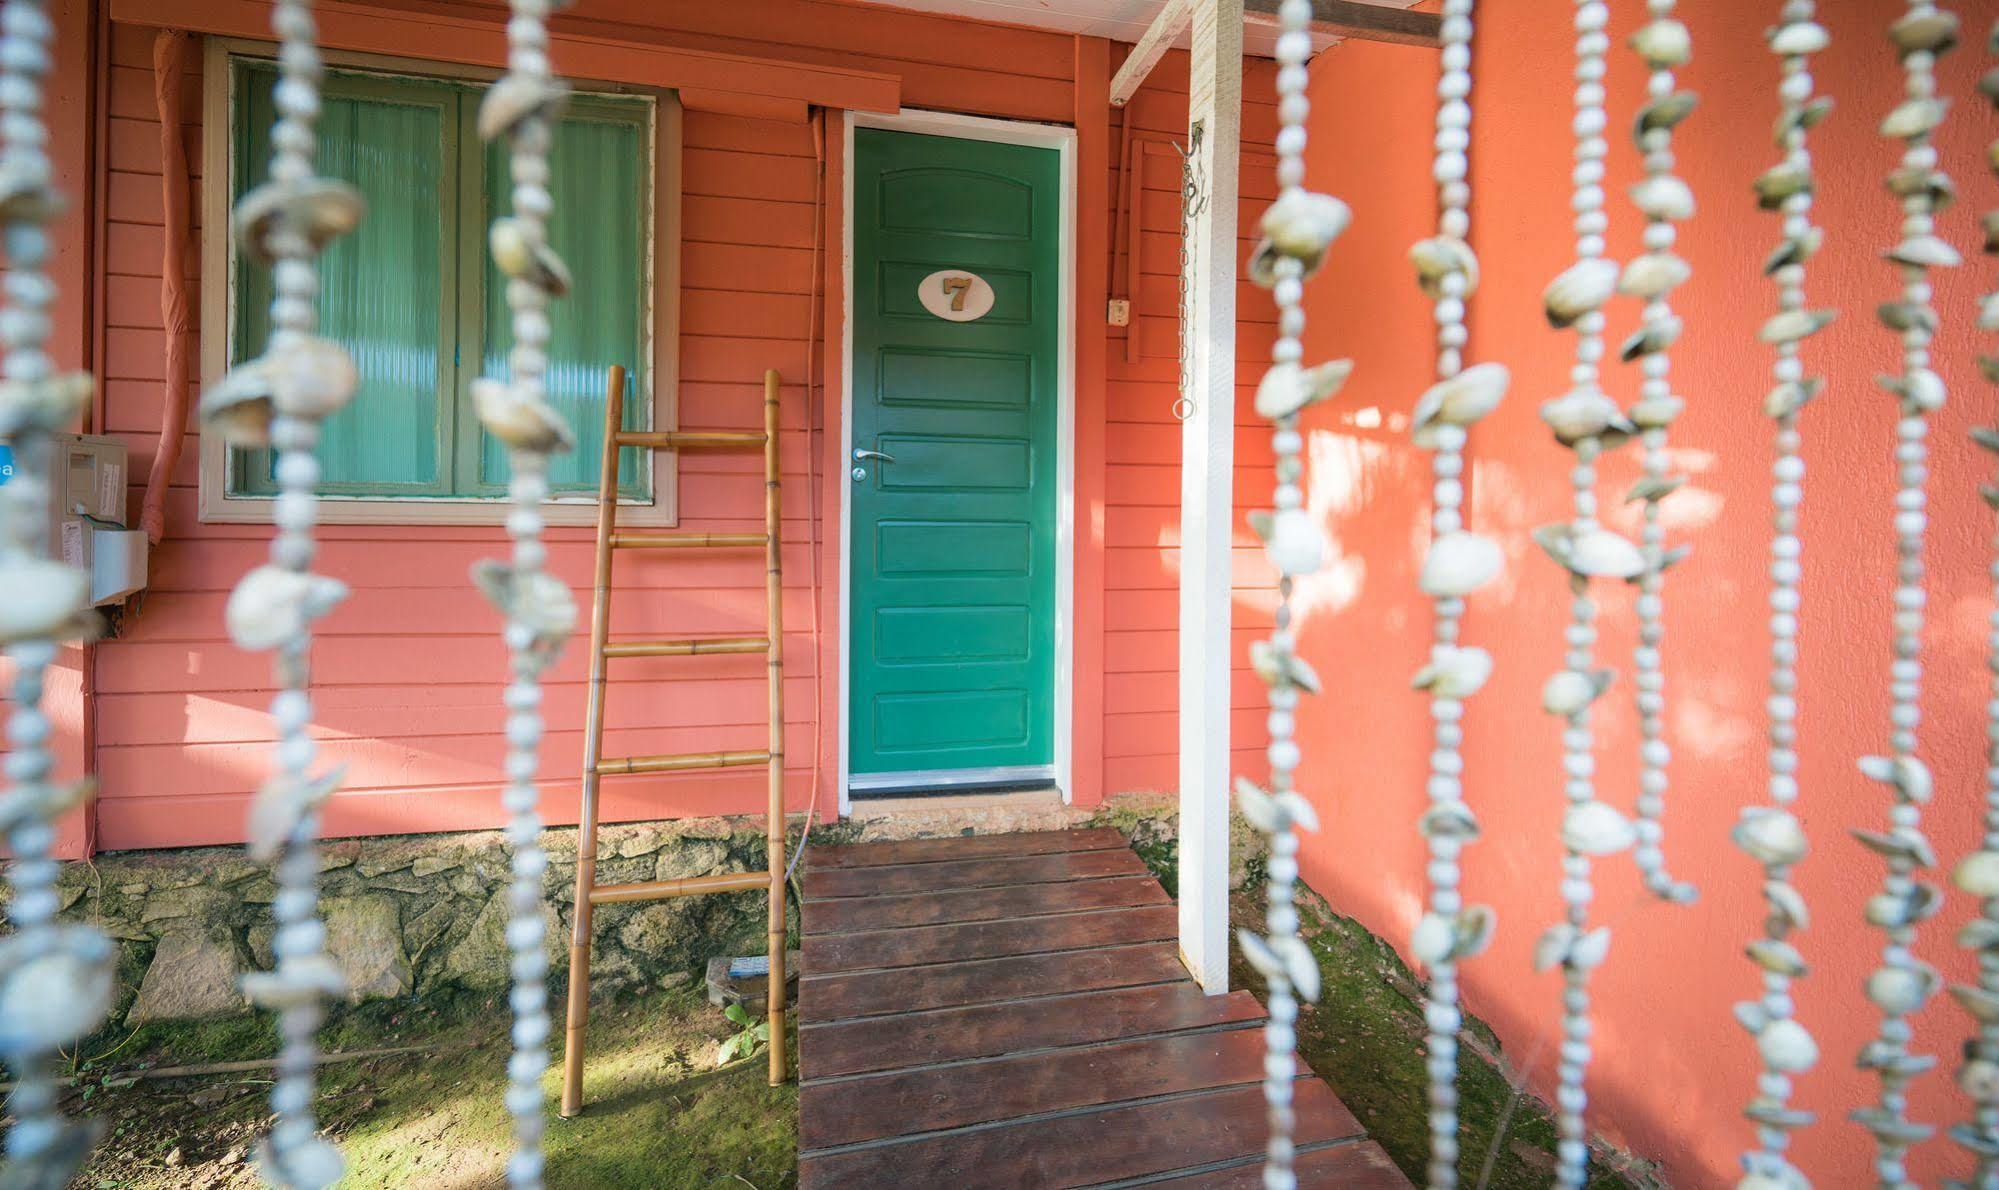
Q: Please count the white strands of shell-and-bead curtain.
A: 10